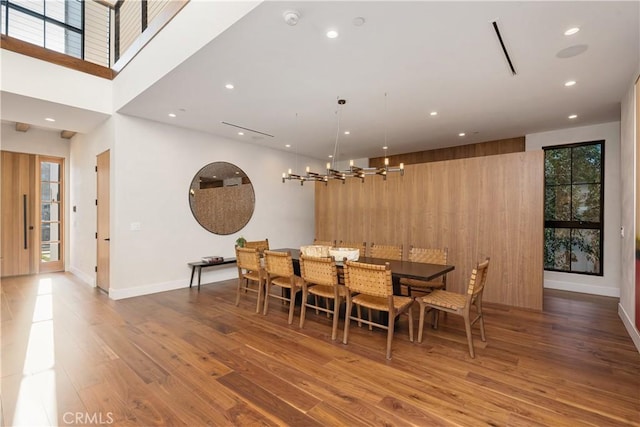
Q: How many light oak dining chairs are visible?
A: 10